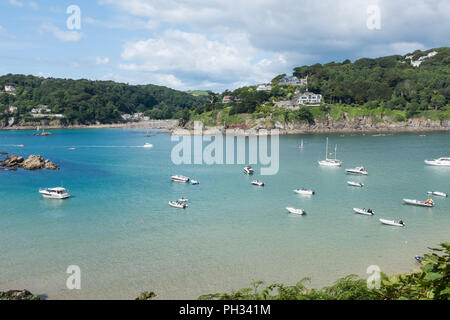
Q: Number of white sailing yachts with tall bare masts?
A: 1